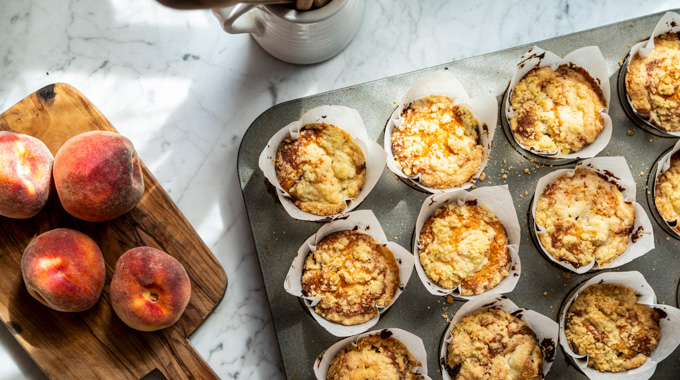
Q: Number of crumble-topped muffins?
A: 11